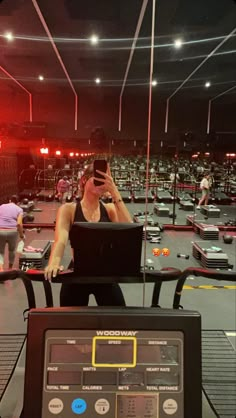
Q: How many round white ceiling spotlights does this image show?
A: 7